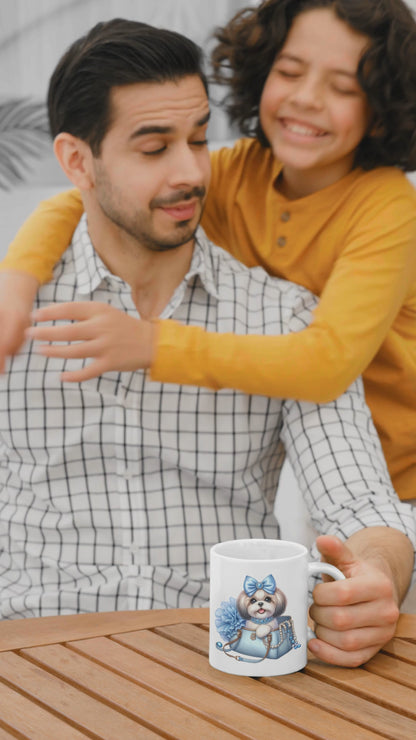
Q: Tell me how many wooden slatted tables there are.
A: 1